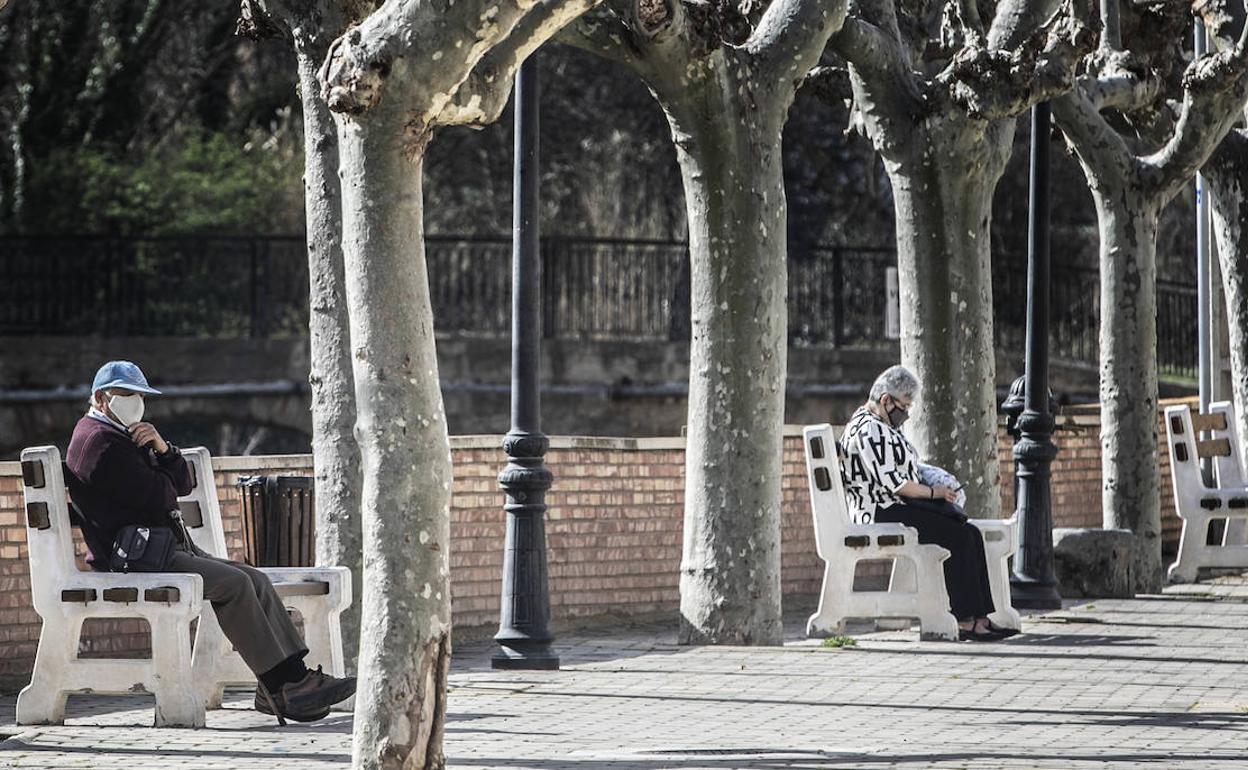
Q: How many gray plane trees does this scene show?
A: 6